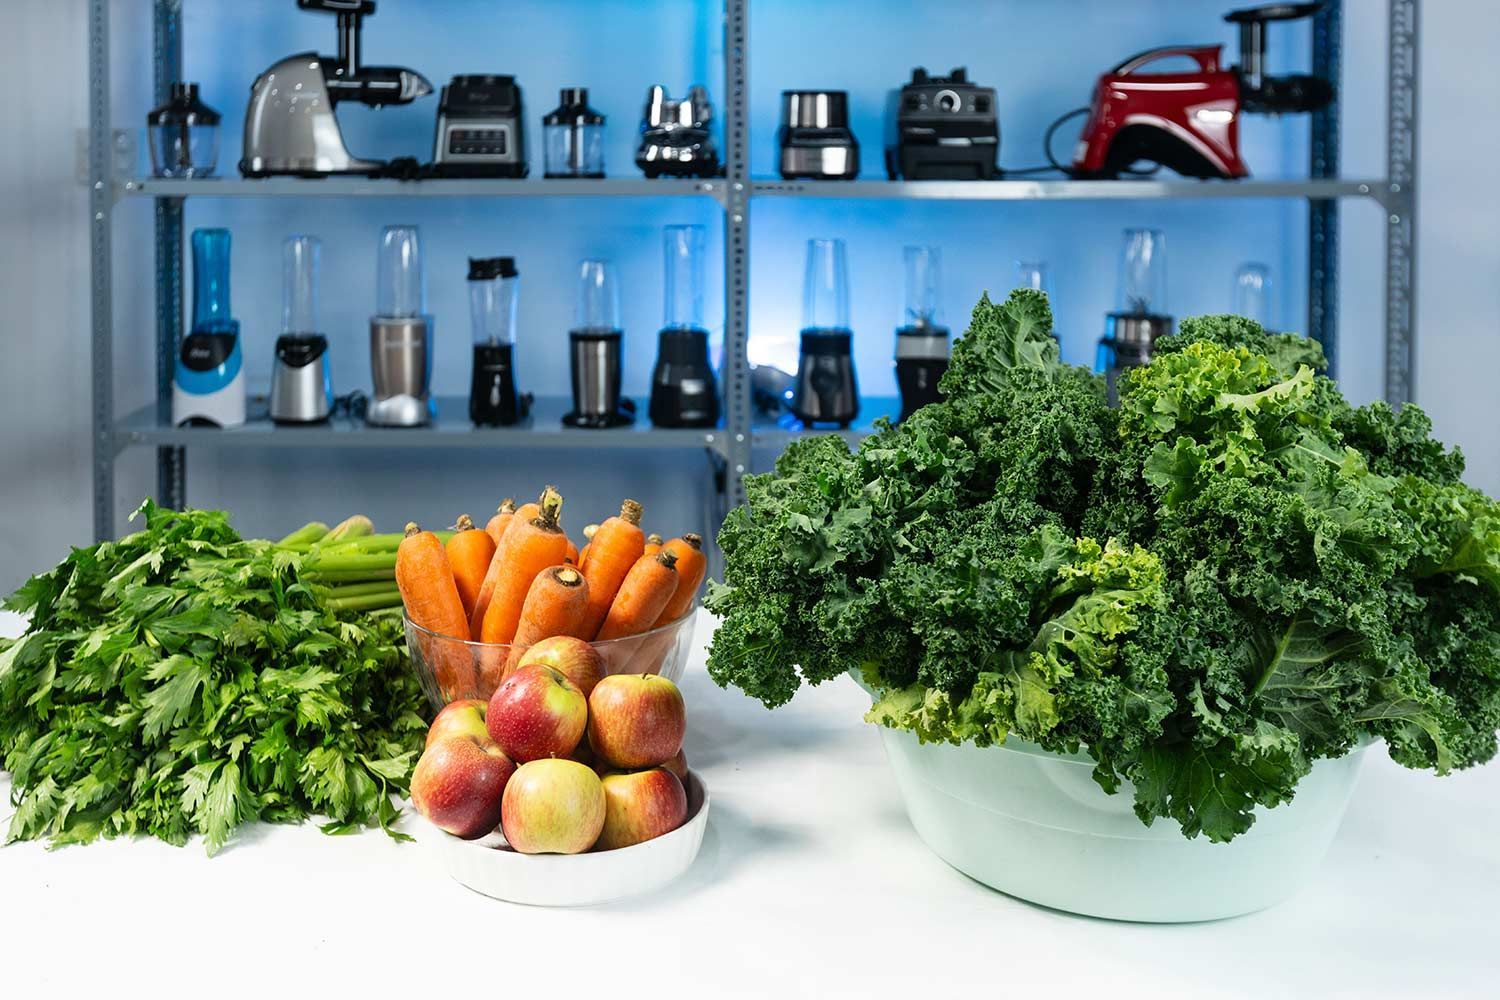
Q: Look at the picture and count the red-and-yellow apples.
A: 8